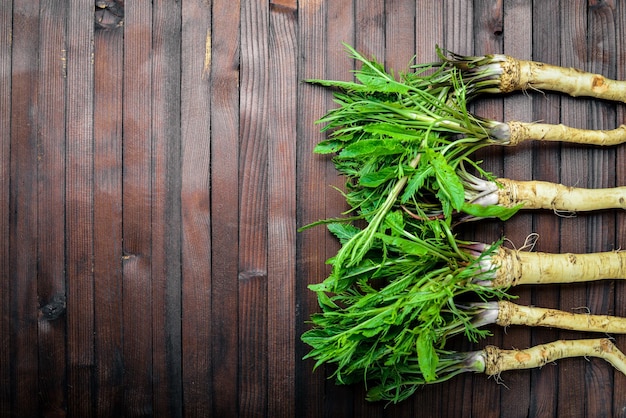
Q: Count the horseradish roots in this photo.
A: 6